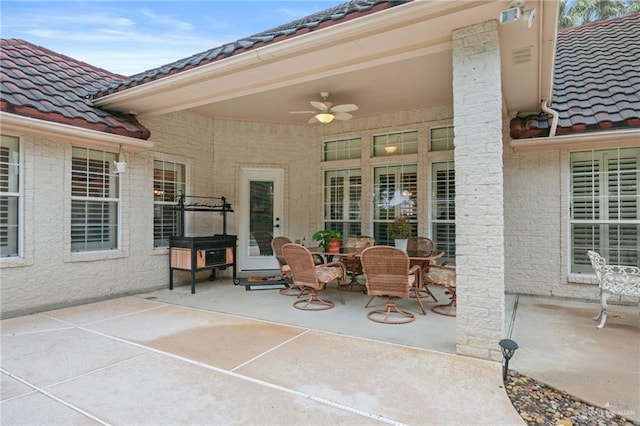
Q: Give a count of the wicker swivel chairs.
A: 6